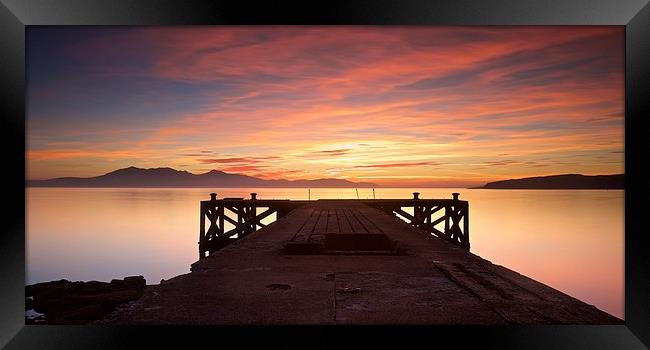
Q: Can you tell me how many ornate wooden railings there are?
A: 2